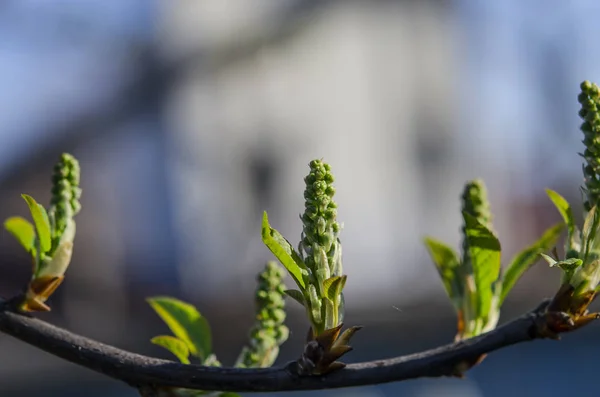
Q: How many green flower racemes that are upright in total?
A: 5